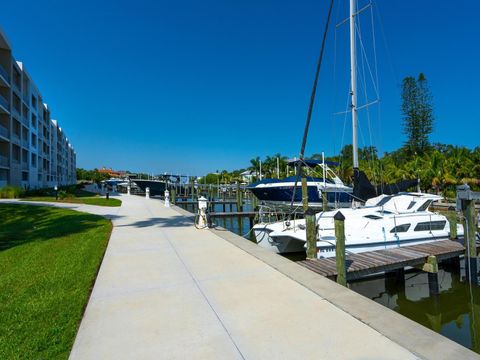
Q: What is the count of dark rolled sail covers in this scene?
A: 1